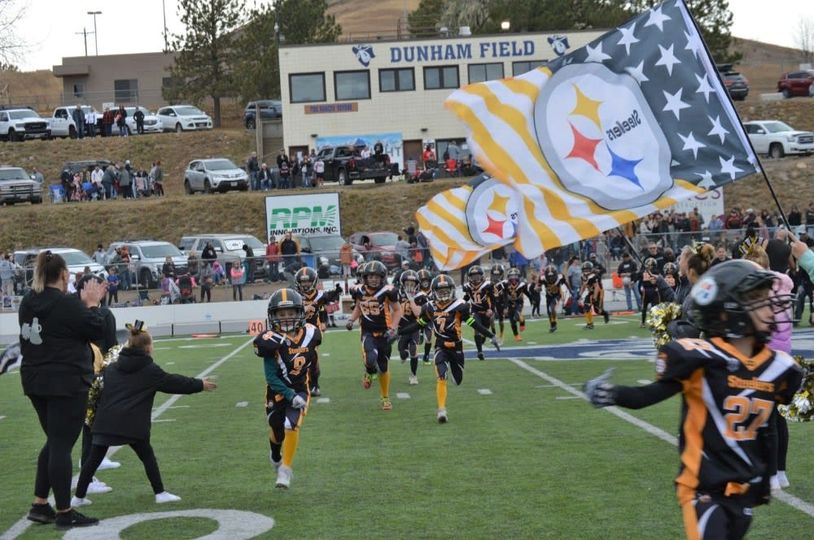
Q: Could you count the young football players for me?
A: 15